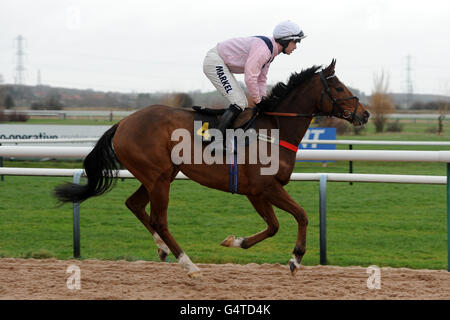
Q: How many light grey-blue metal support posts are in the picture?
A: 2